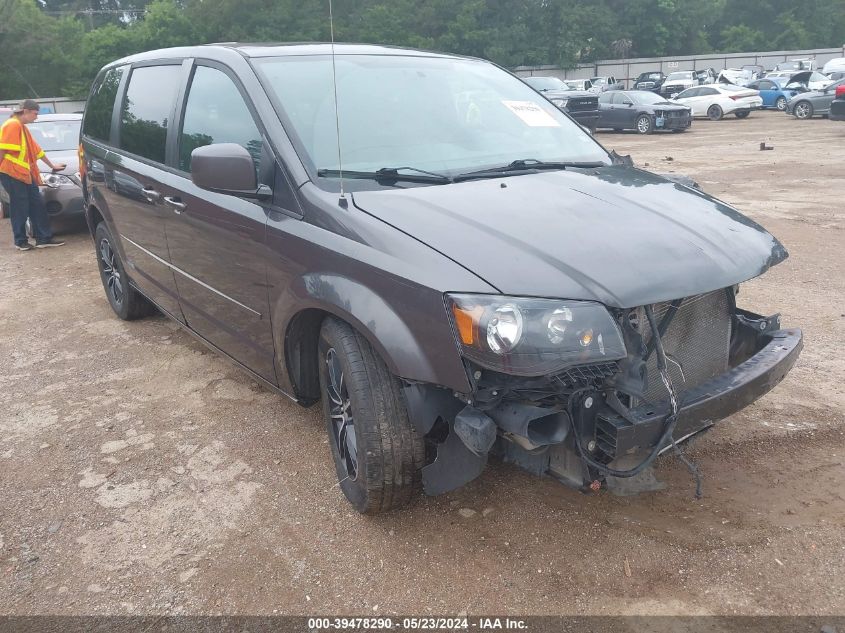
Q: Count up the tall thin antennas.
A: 1